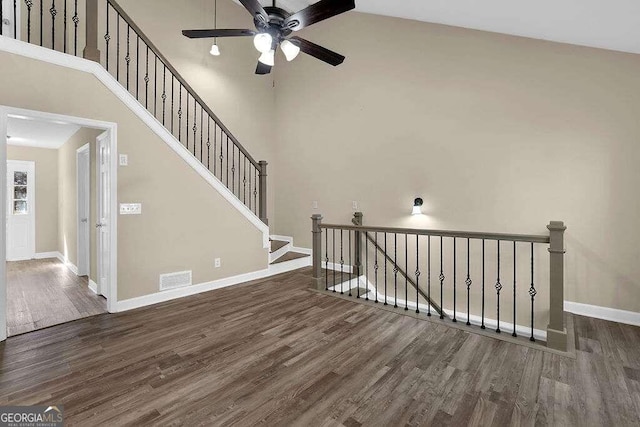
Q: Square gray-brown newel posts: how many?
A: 5